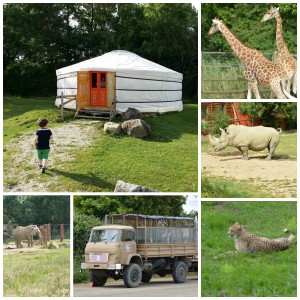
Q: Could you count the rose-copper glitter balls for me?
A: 0